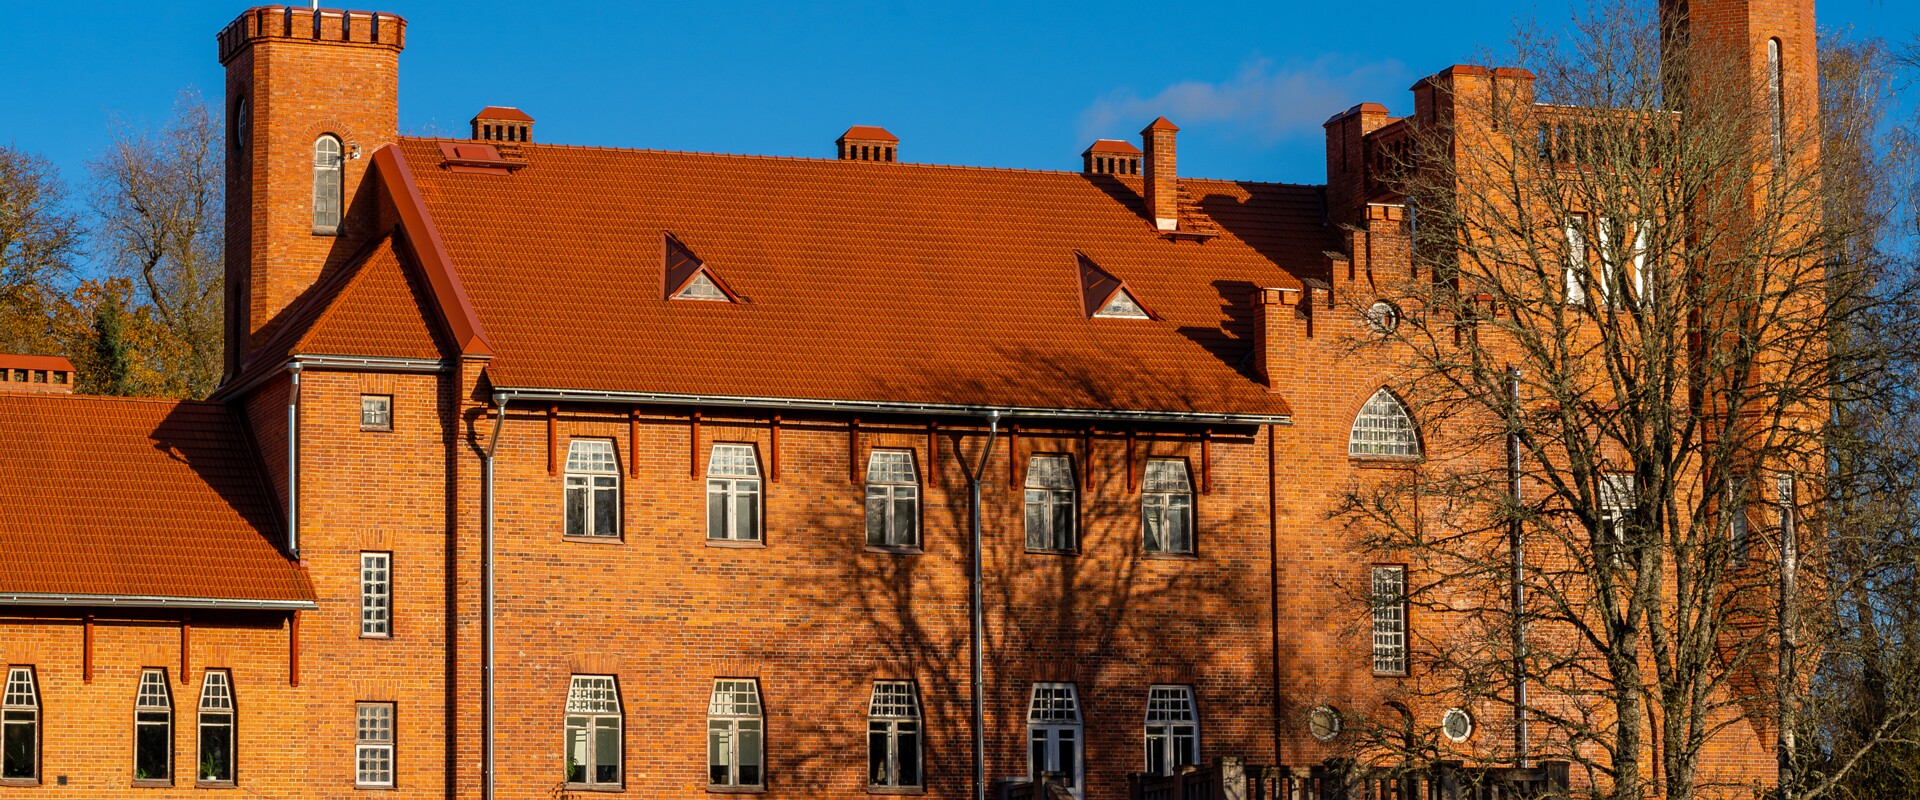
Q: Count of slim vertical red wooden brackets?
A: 13